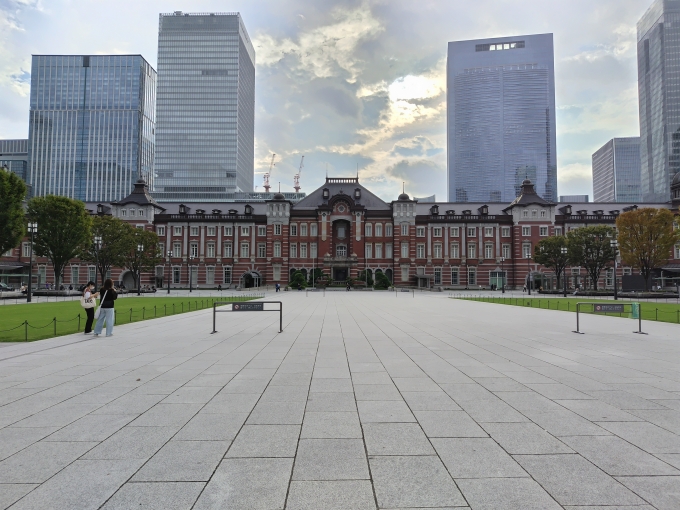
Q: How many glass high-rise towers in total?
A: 5